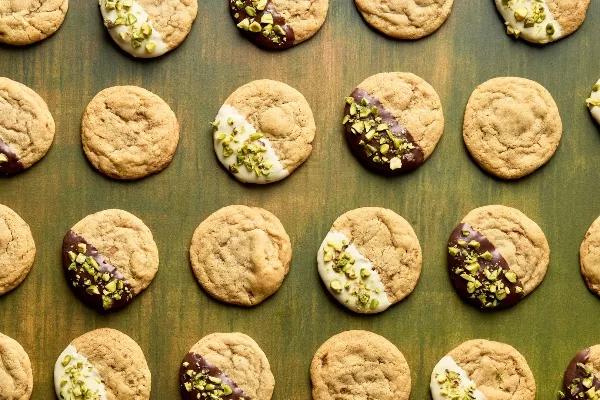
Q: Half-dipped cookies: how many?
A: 14